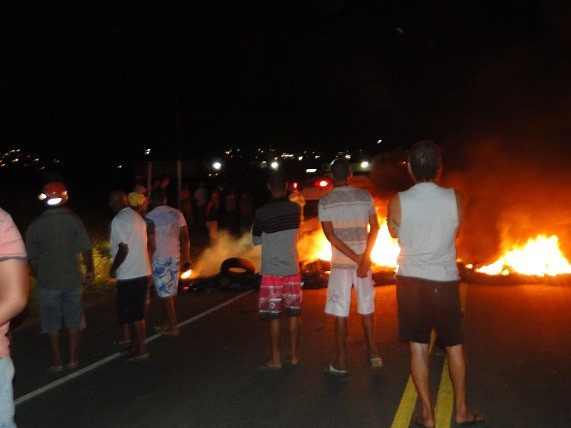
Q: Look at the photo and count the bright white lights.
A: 3